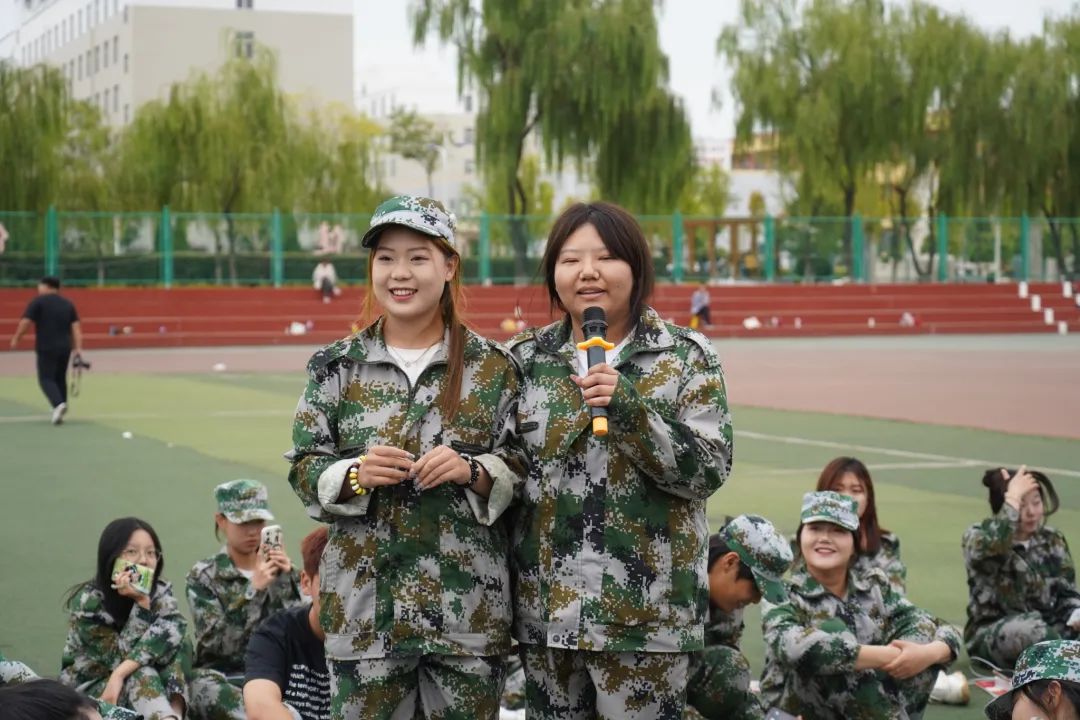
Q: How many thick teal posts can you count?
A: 9